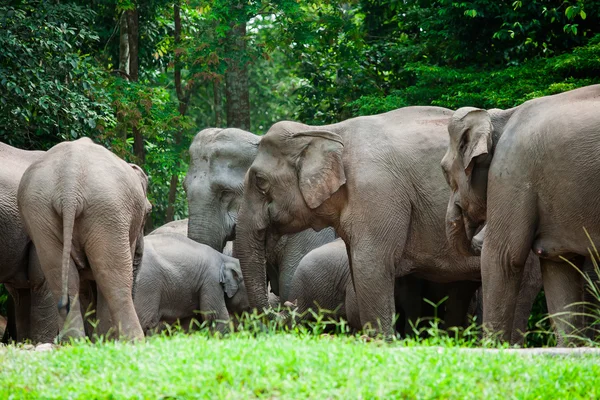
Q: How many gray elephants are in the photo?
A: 8